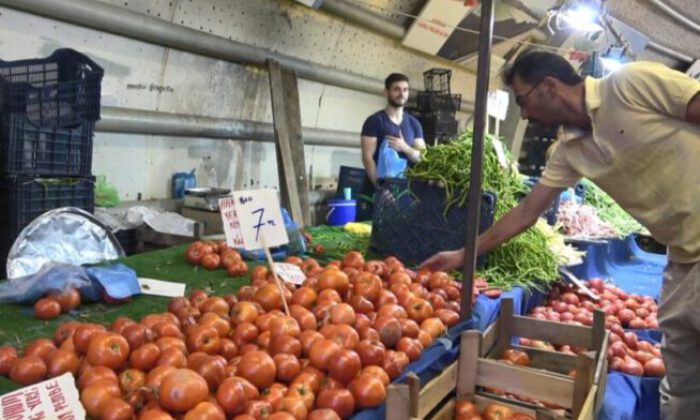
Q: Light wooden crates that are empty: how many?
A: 0